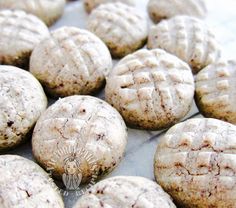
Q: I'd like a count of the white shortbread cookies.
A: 14